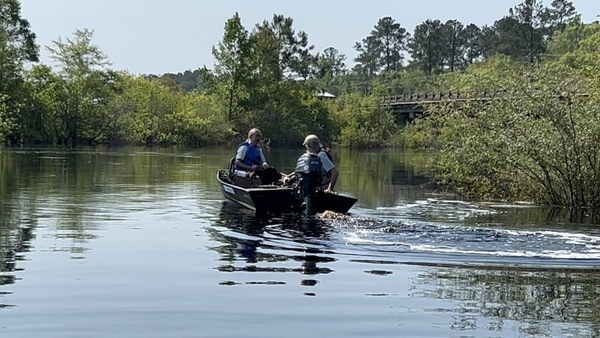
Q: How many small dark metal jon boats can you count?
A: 1